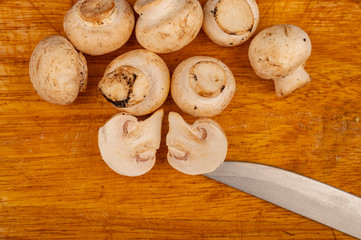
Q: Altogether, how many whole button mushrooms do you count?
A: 7